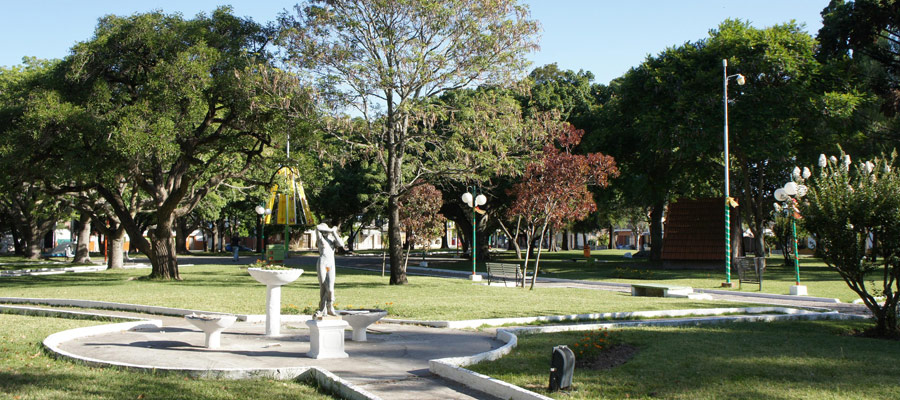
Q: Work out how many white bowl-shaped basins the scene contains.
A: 3